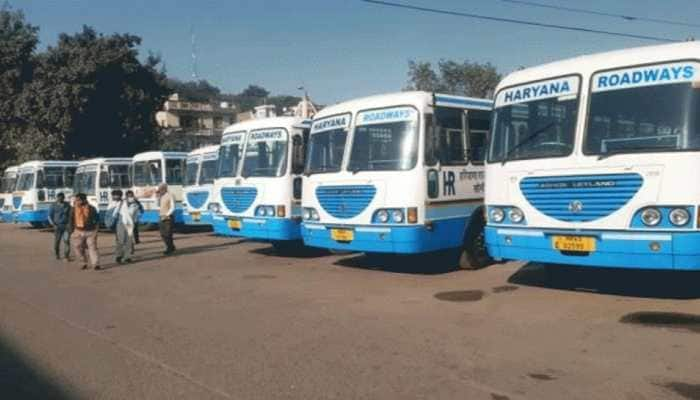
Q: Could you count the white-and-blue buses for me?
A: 8